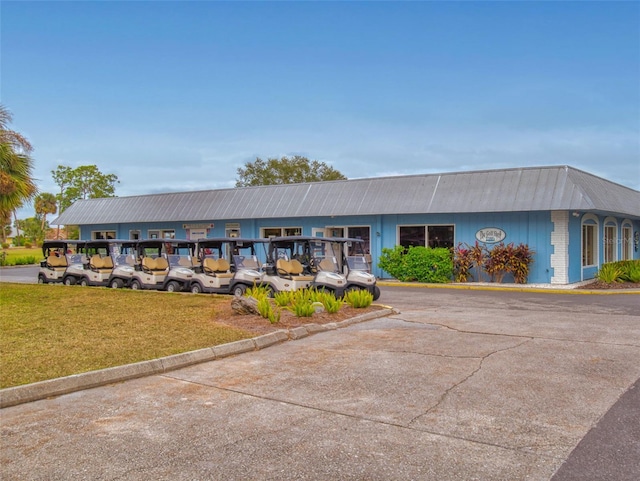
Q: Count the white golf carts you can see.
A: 6